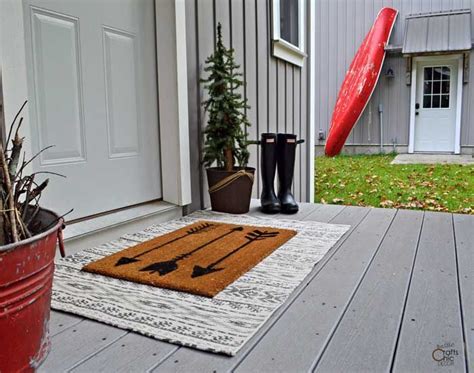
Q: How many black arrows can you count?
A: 3